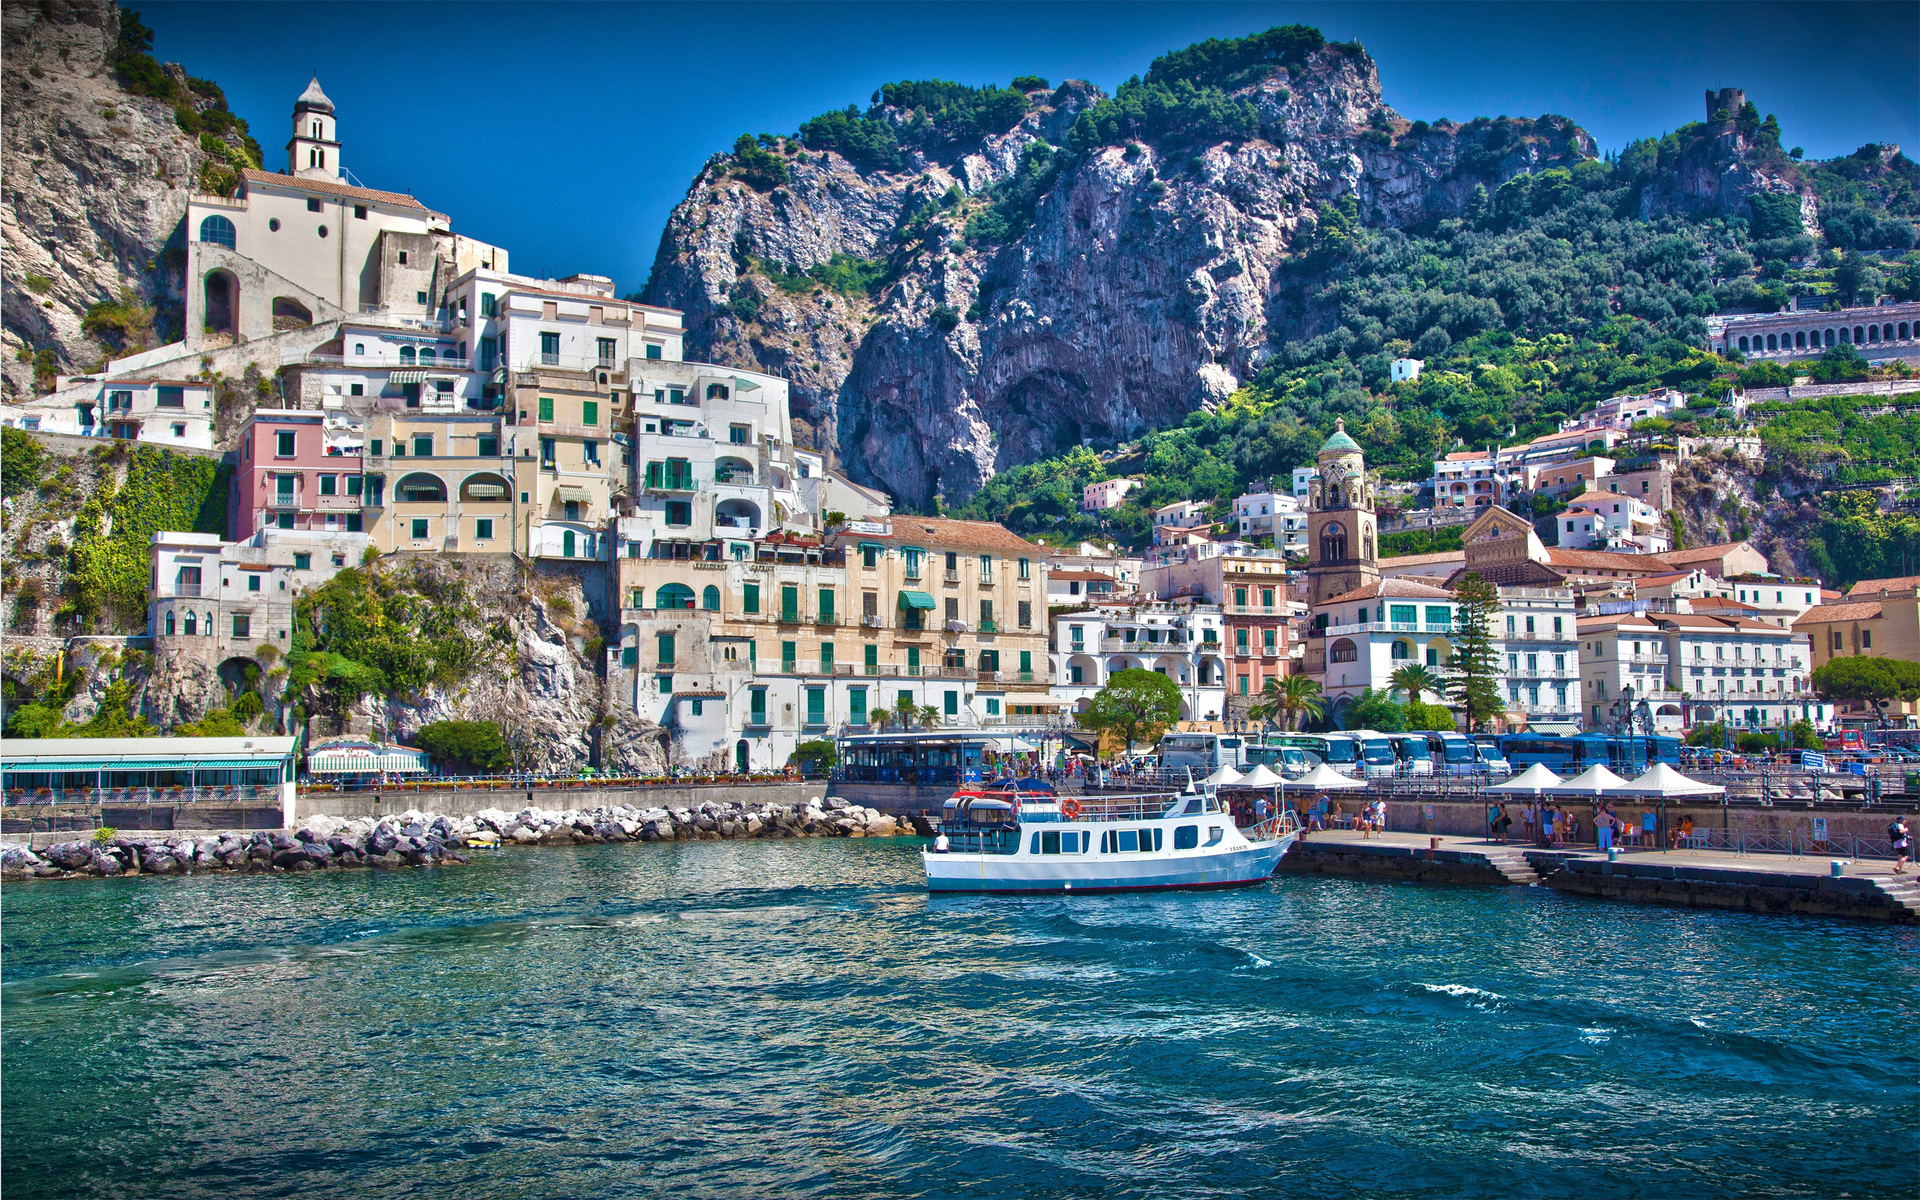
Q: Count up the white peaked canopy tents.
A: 6